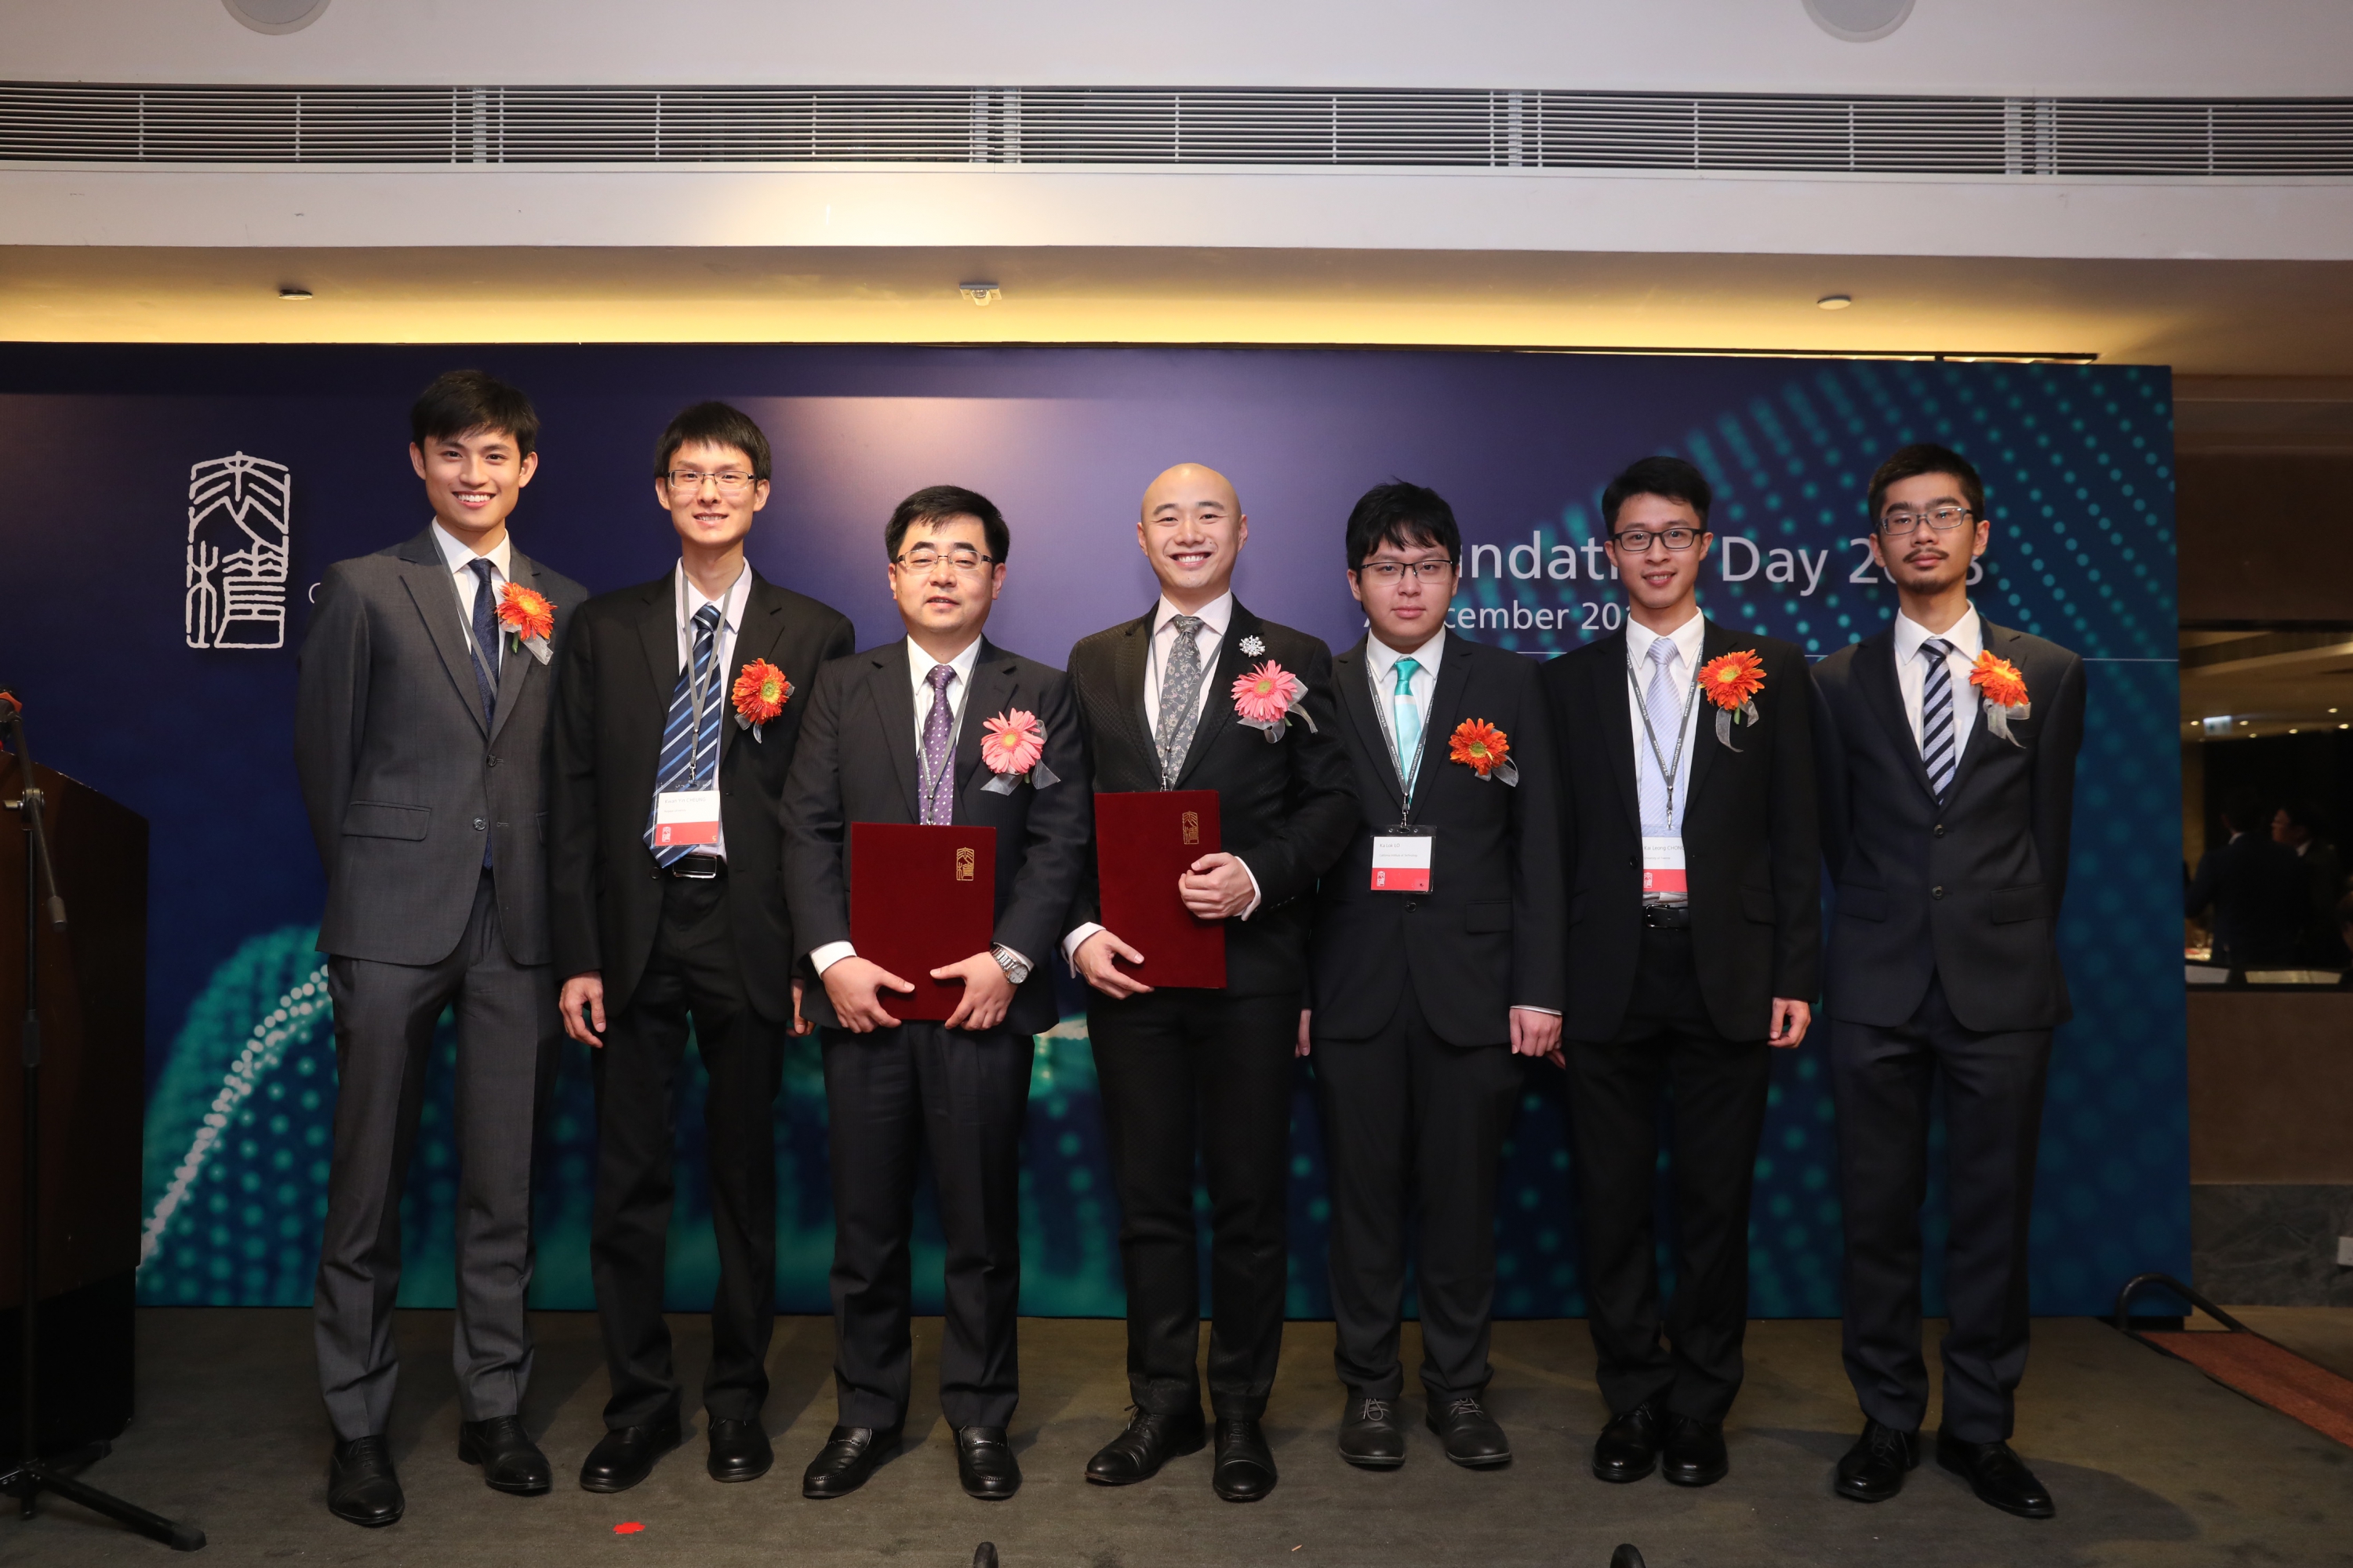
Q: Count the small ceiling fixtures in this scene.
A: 3